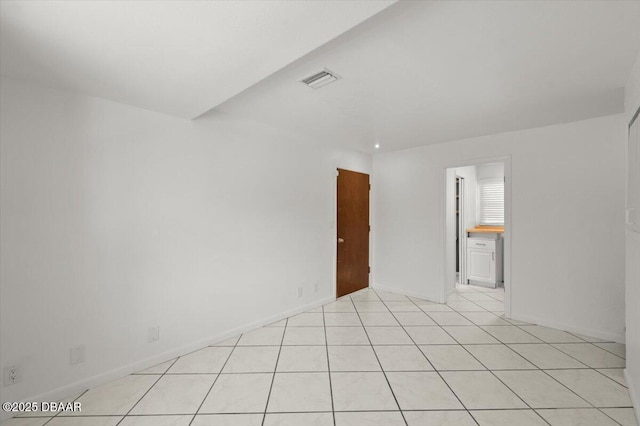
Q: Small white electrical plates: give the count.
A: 5